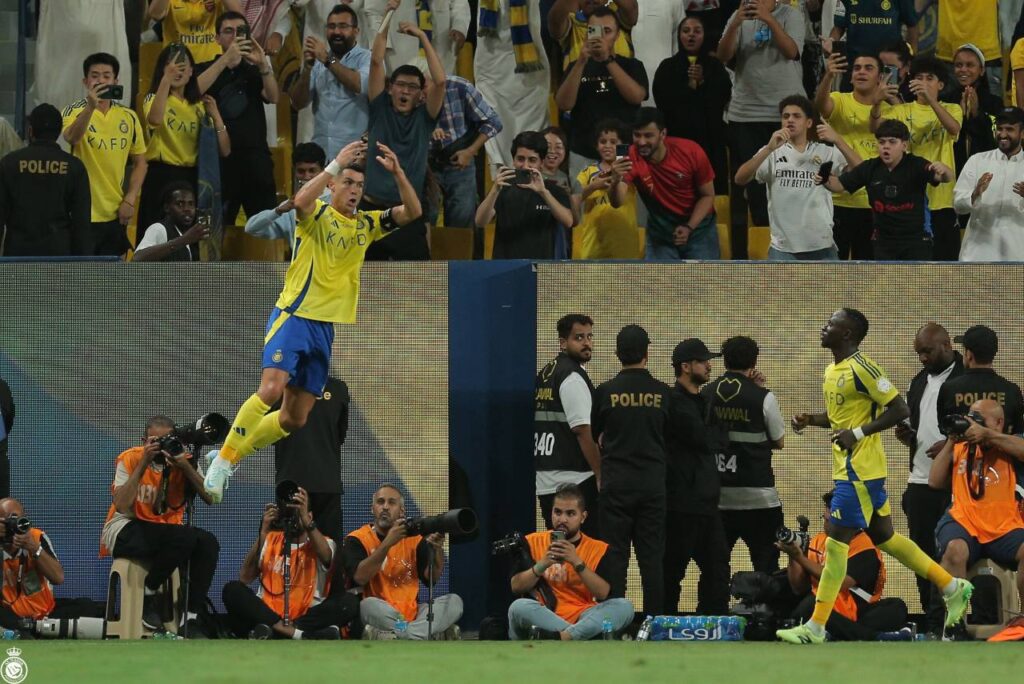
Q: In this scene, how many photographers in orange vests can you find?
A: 7